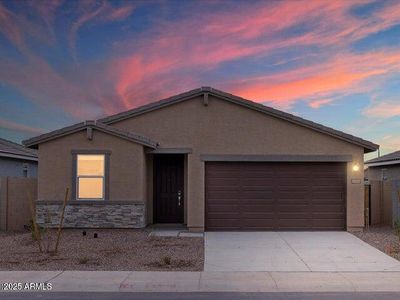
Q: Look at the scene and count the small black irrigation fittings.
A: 2